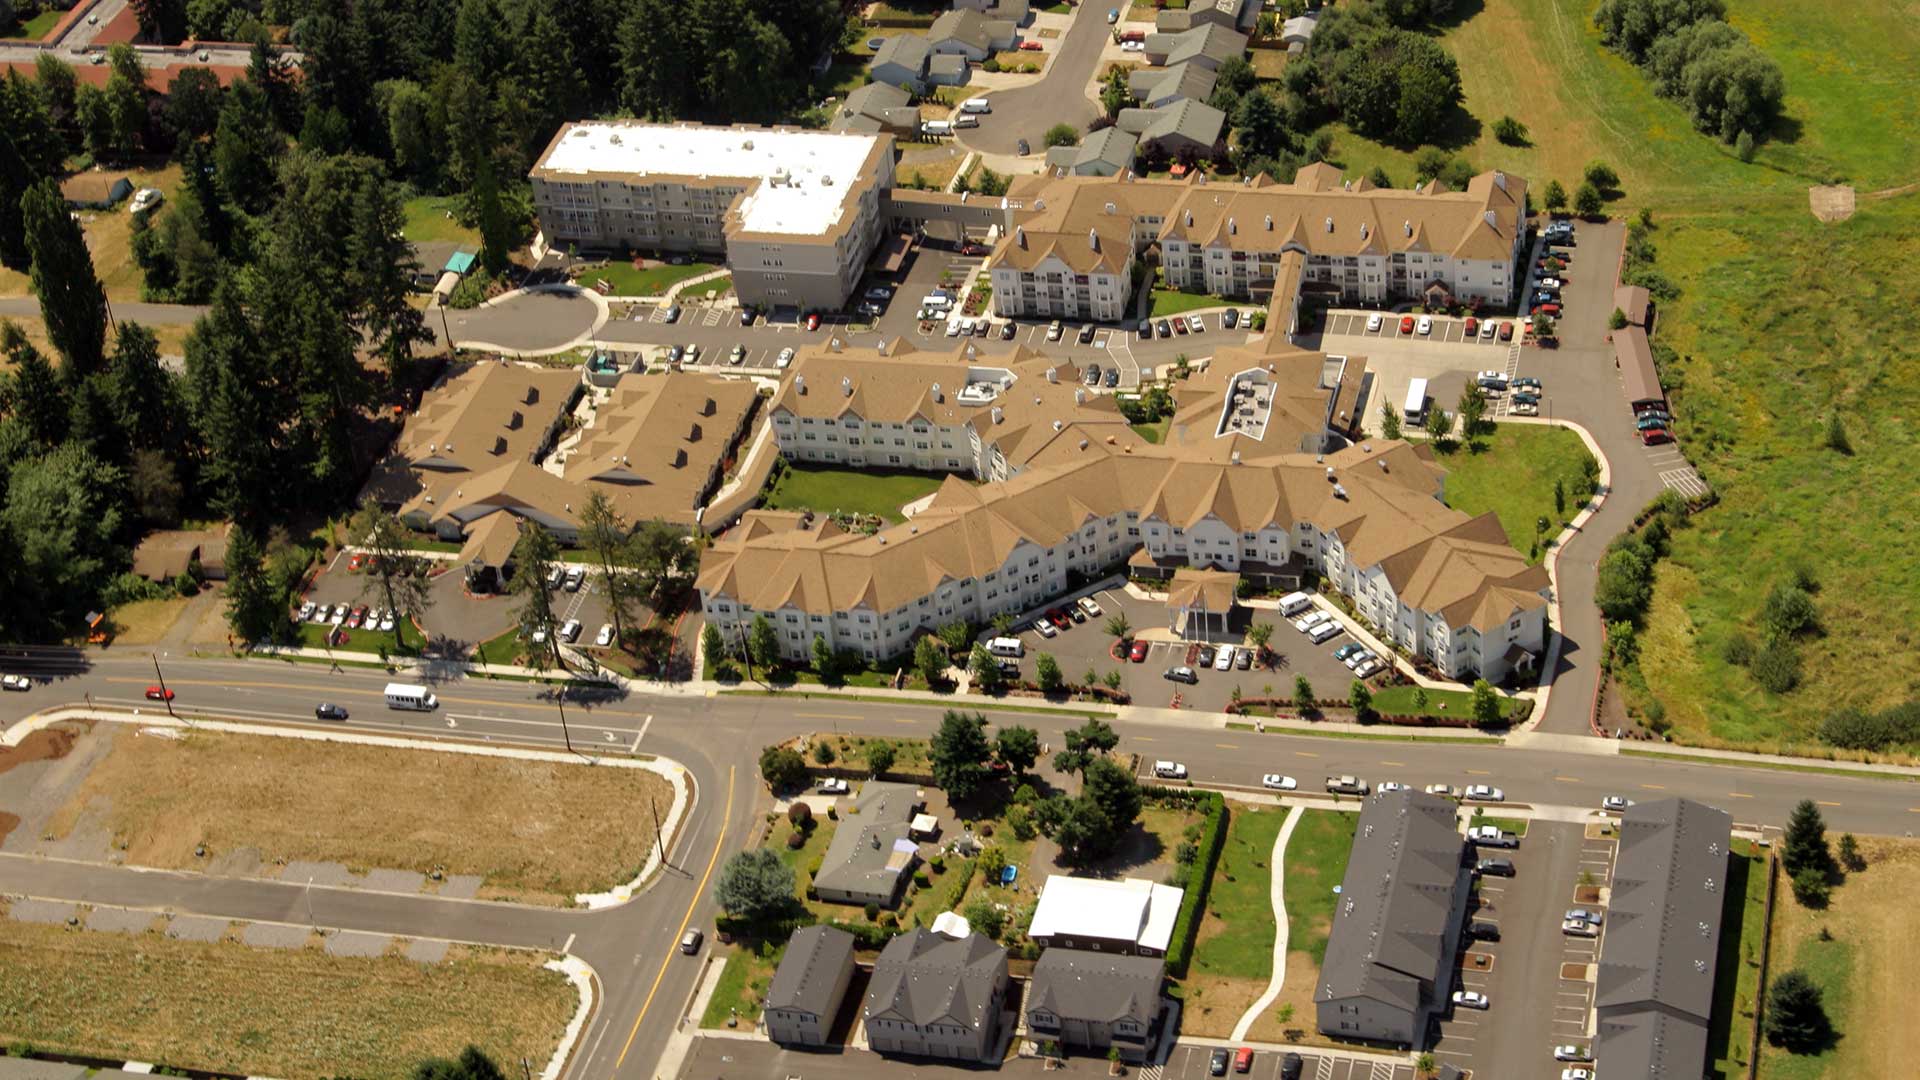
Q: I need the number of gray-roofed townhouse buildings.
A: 5